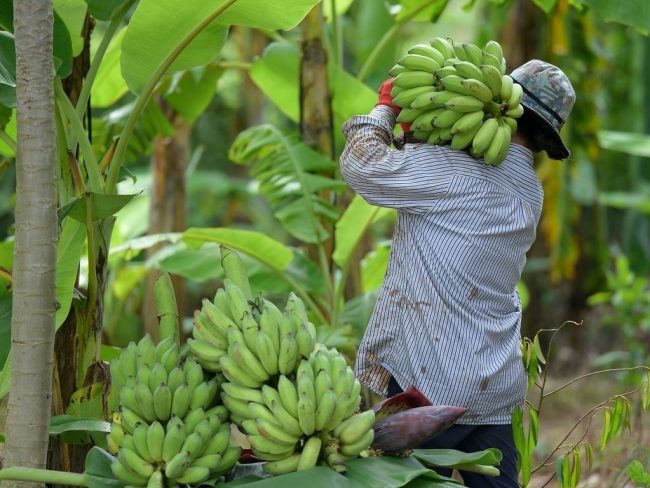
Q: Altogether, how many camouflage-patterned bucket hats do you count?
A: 1